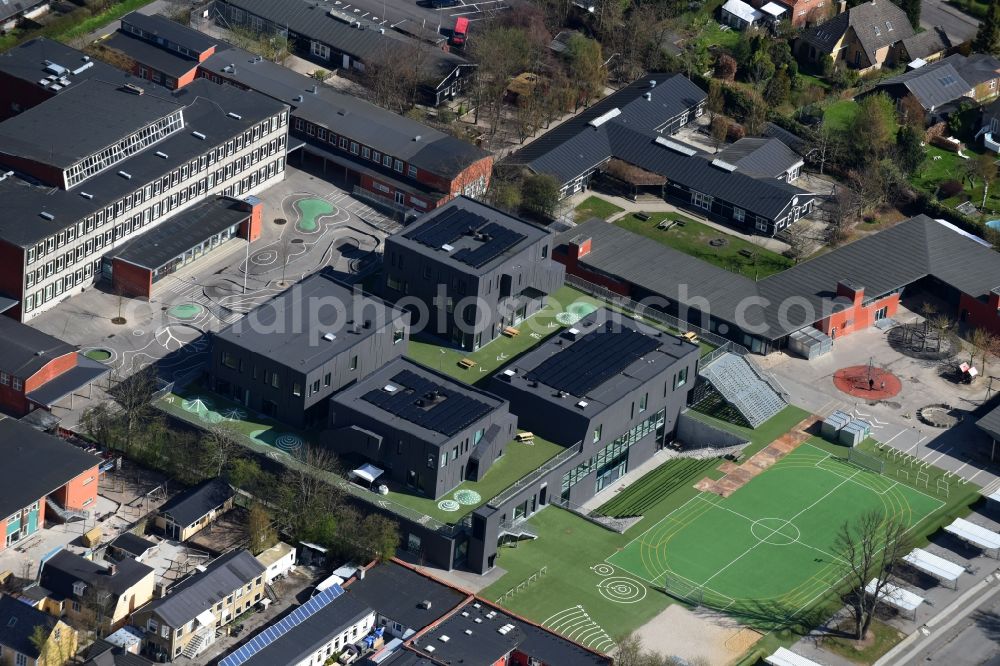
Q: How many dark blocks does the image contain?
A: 4